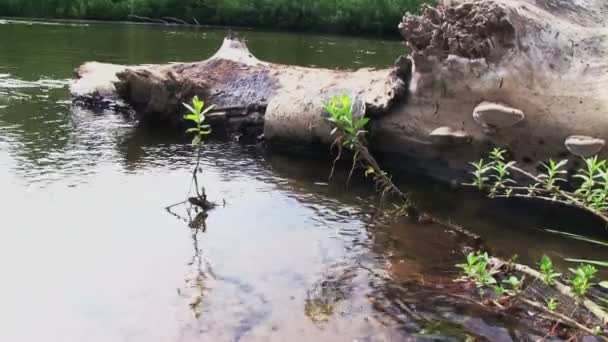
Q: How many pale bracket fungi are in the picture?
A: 3